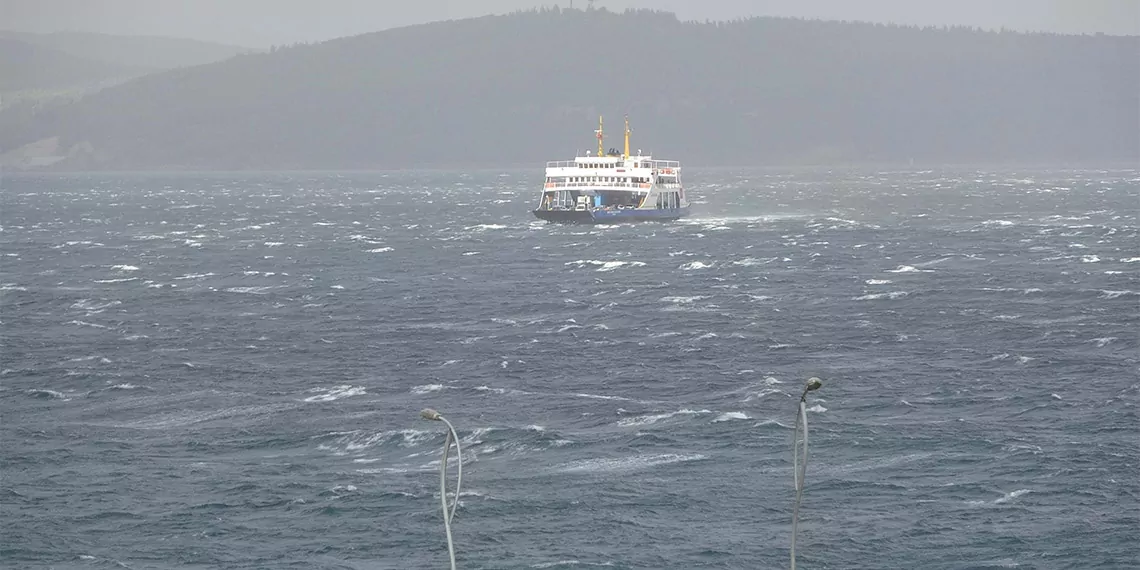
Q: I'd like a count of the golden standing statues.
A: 0